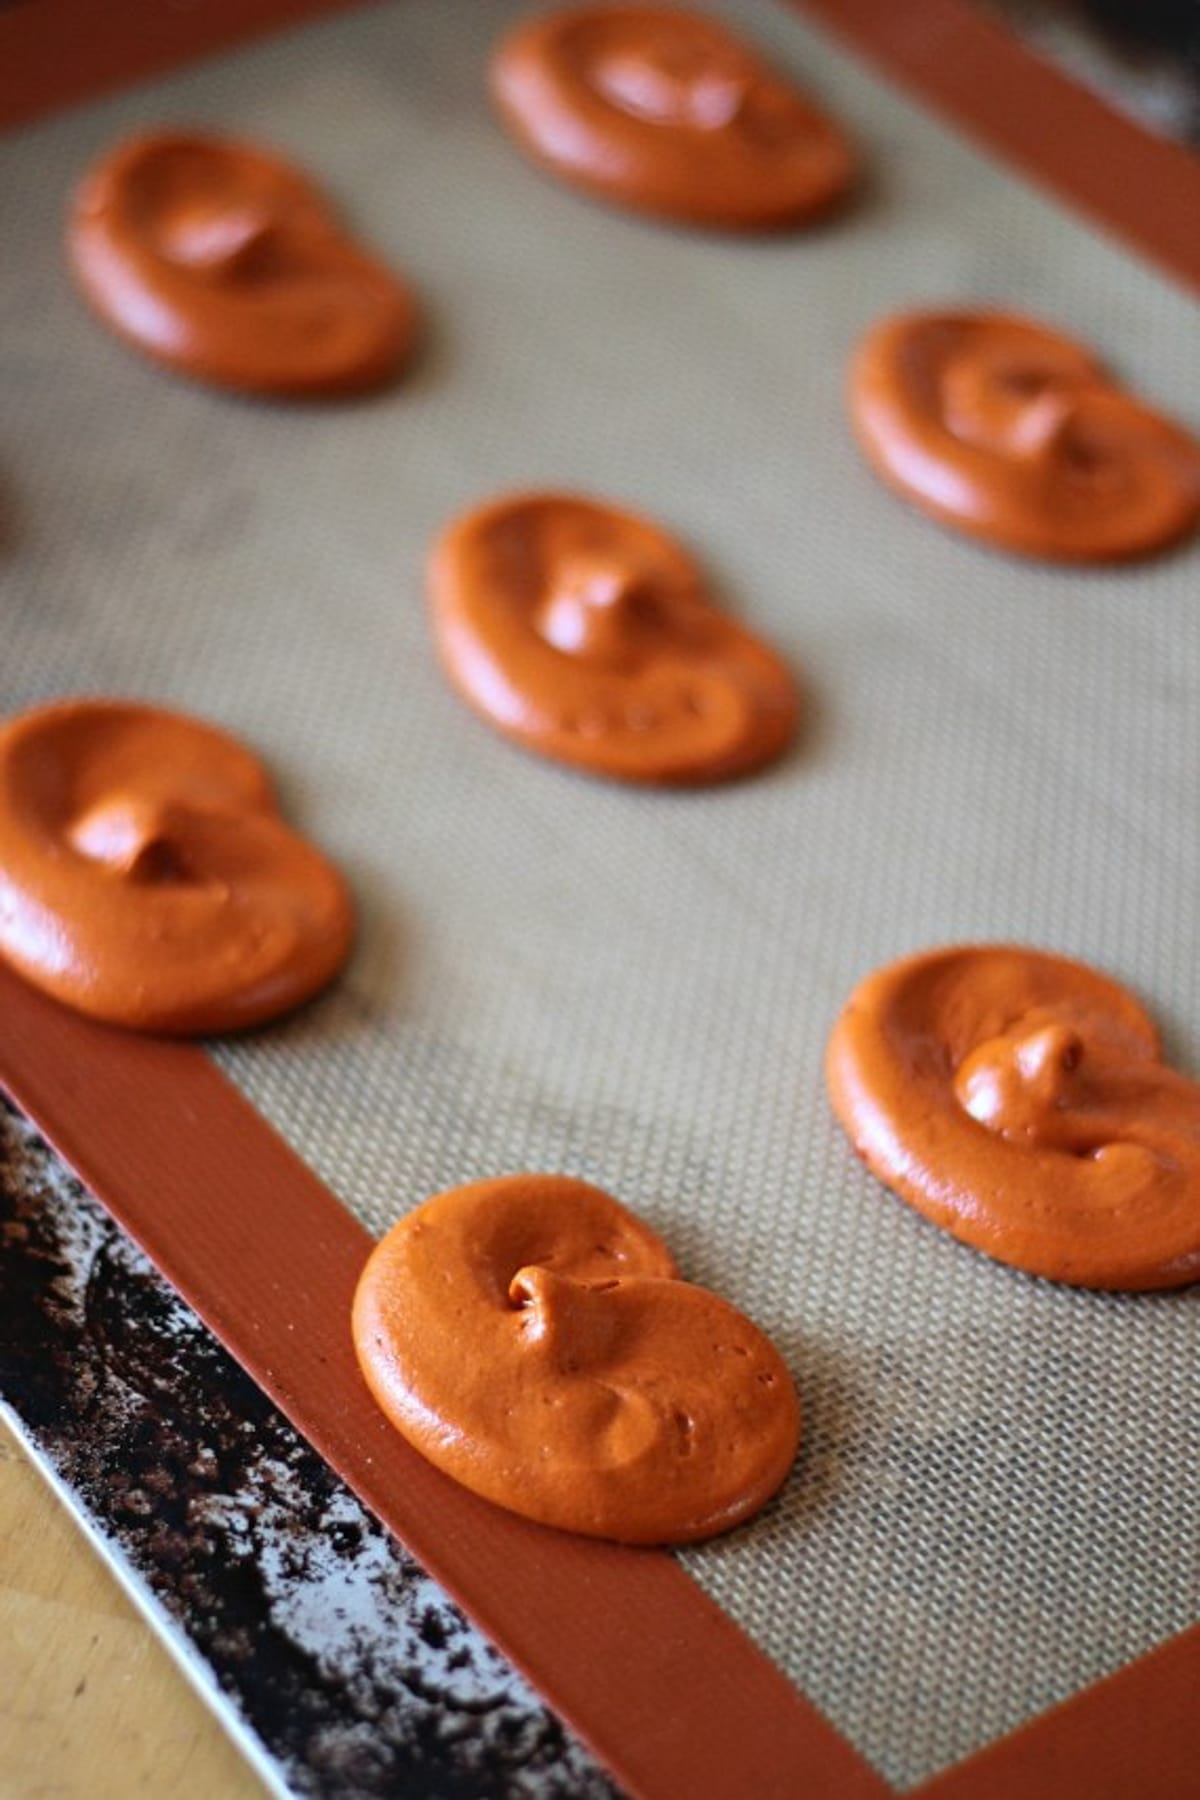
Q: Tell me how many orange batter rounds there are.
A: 7